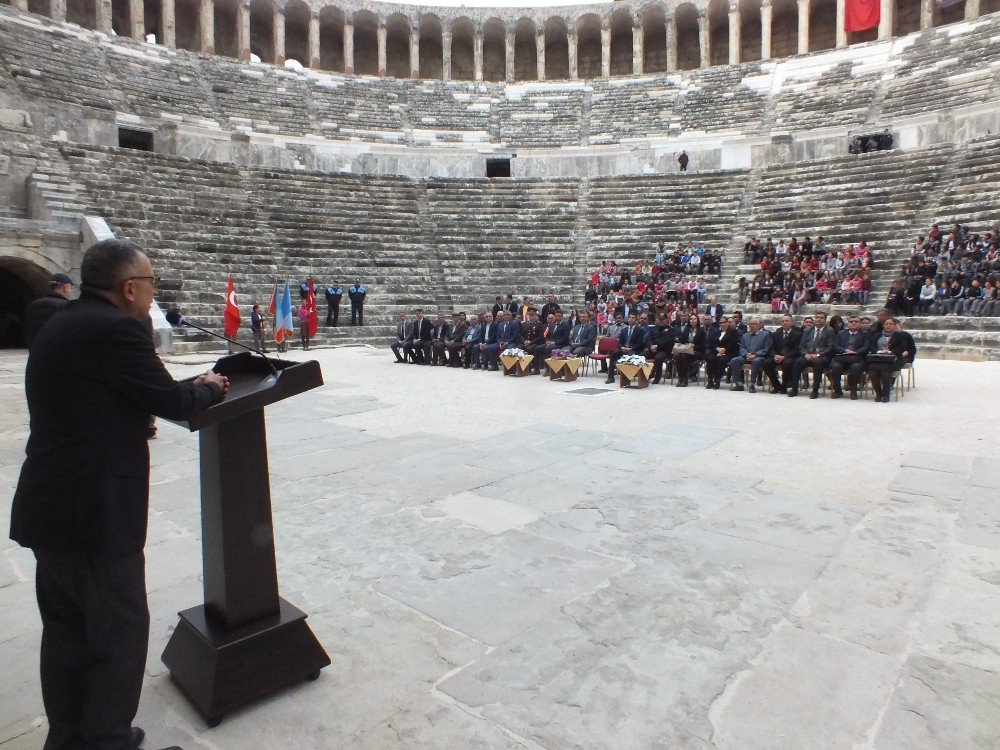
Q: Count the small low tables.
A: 3